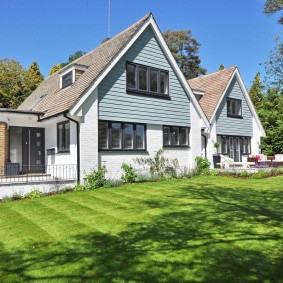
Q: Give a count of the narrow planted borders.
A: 1